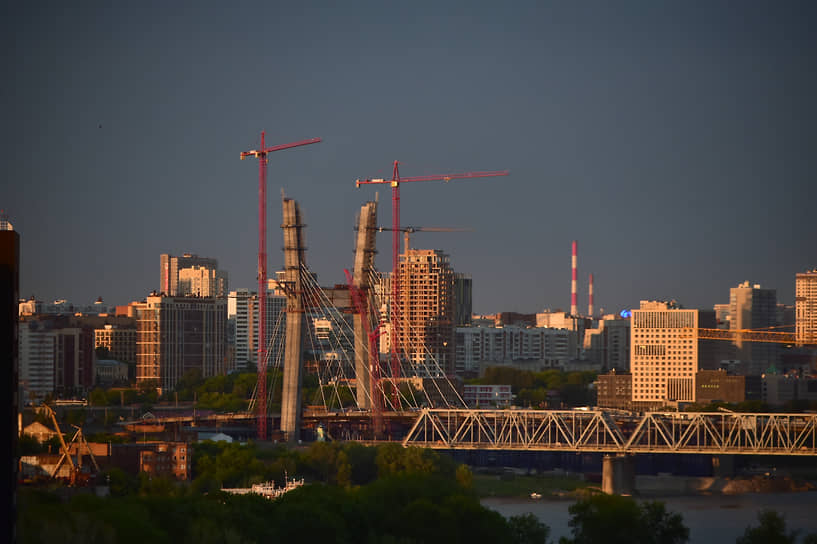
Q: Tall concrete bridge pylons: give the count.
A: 2